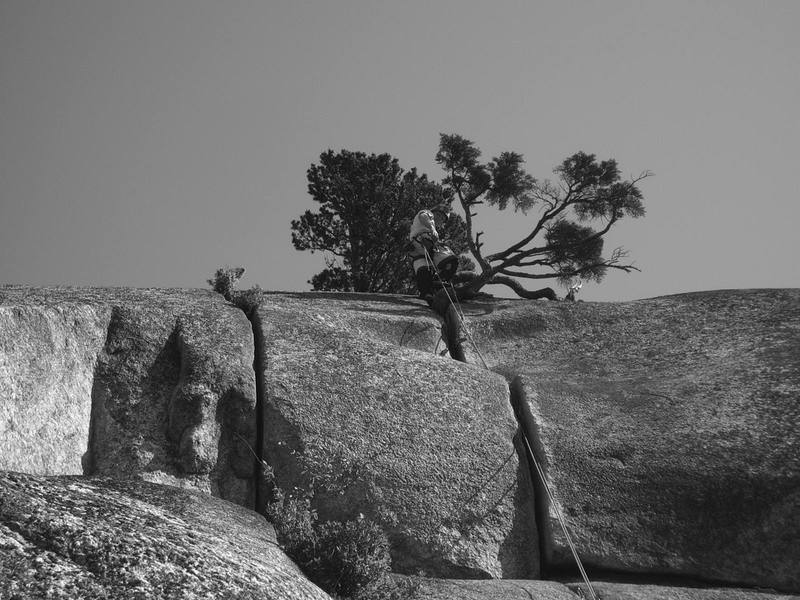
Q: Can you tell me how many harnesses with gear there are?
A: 1